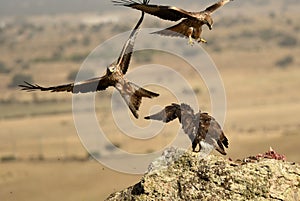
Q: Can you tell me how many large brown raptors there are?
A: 3